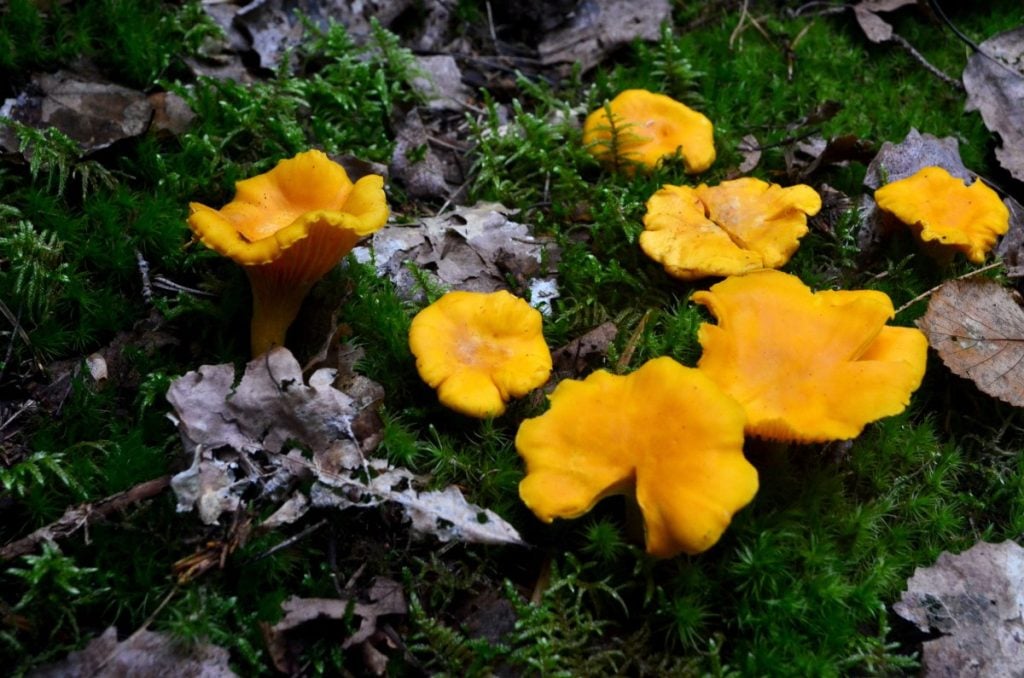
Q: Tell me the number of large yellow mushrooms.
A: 7